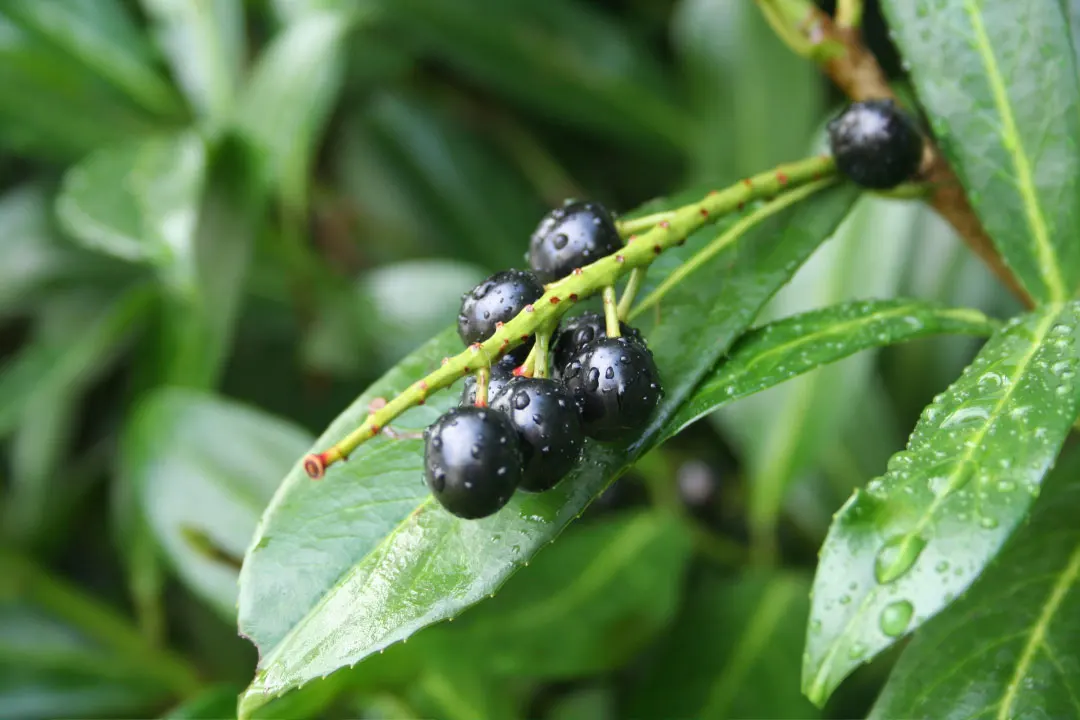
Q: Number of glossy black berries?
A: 8